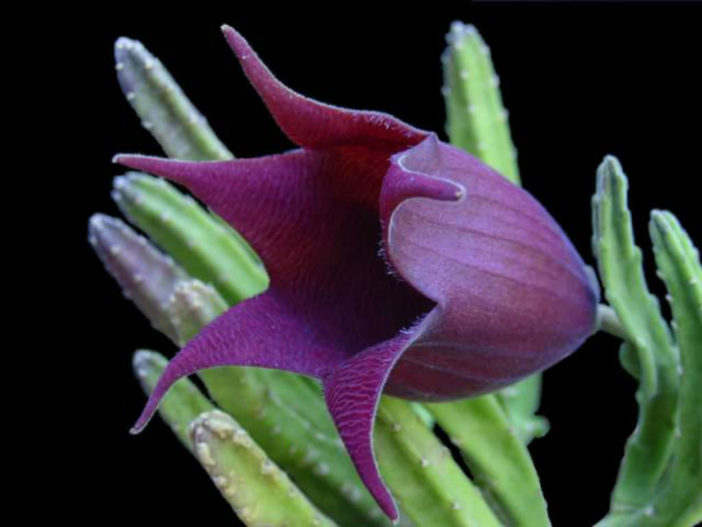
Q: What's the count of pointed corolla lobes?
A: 5